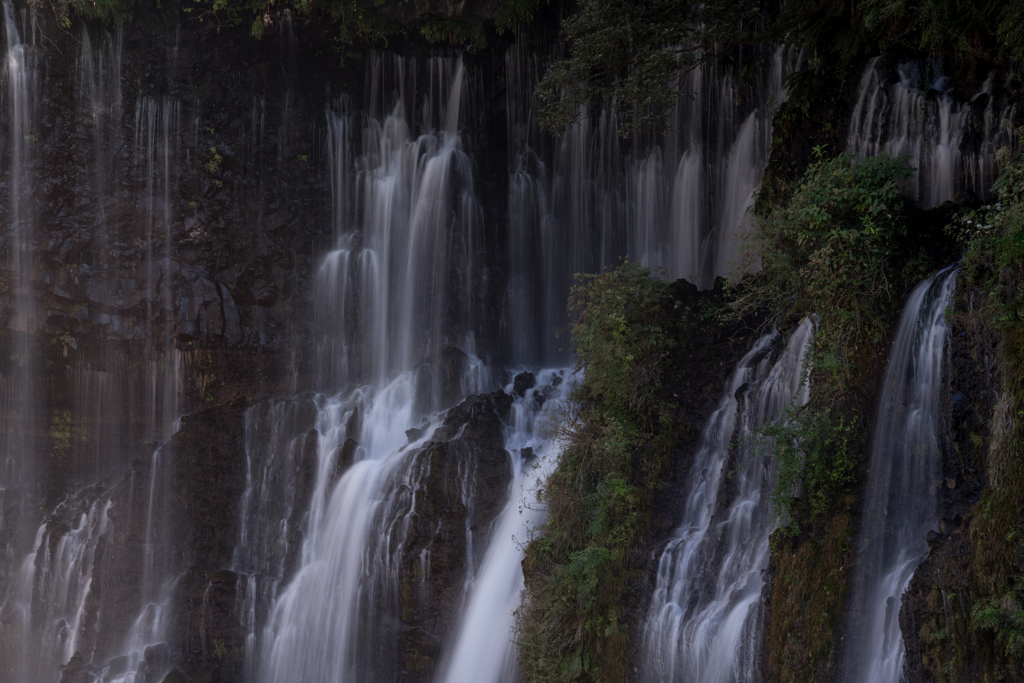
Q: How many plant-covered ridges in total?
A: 3